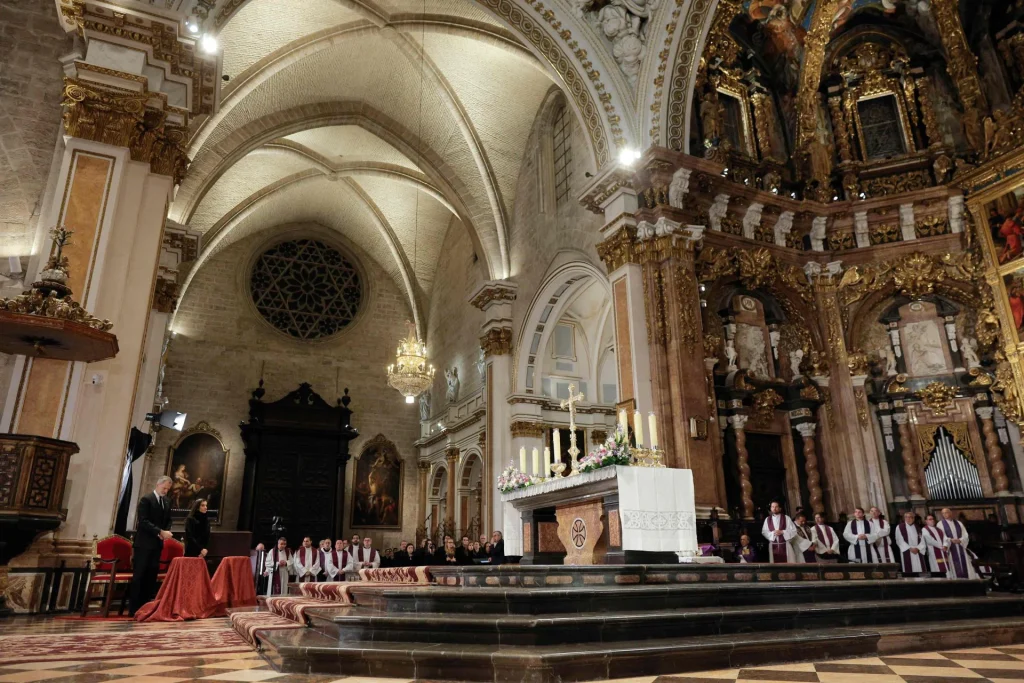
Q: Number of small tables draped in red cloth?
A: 2